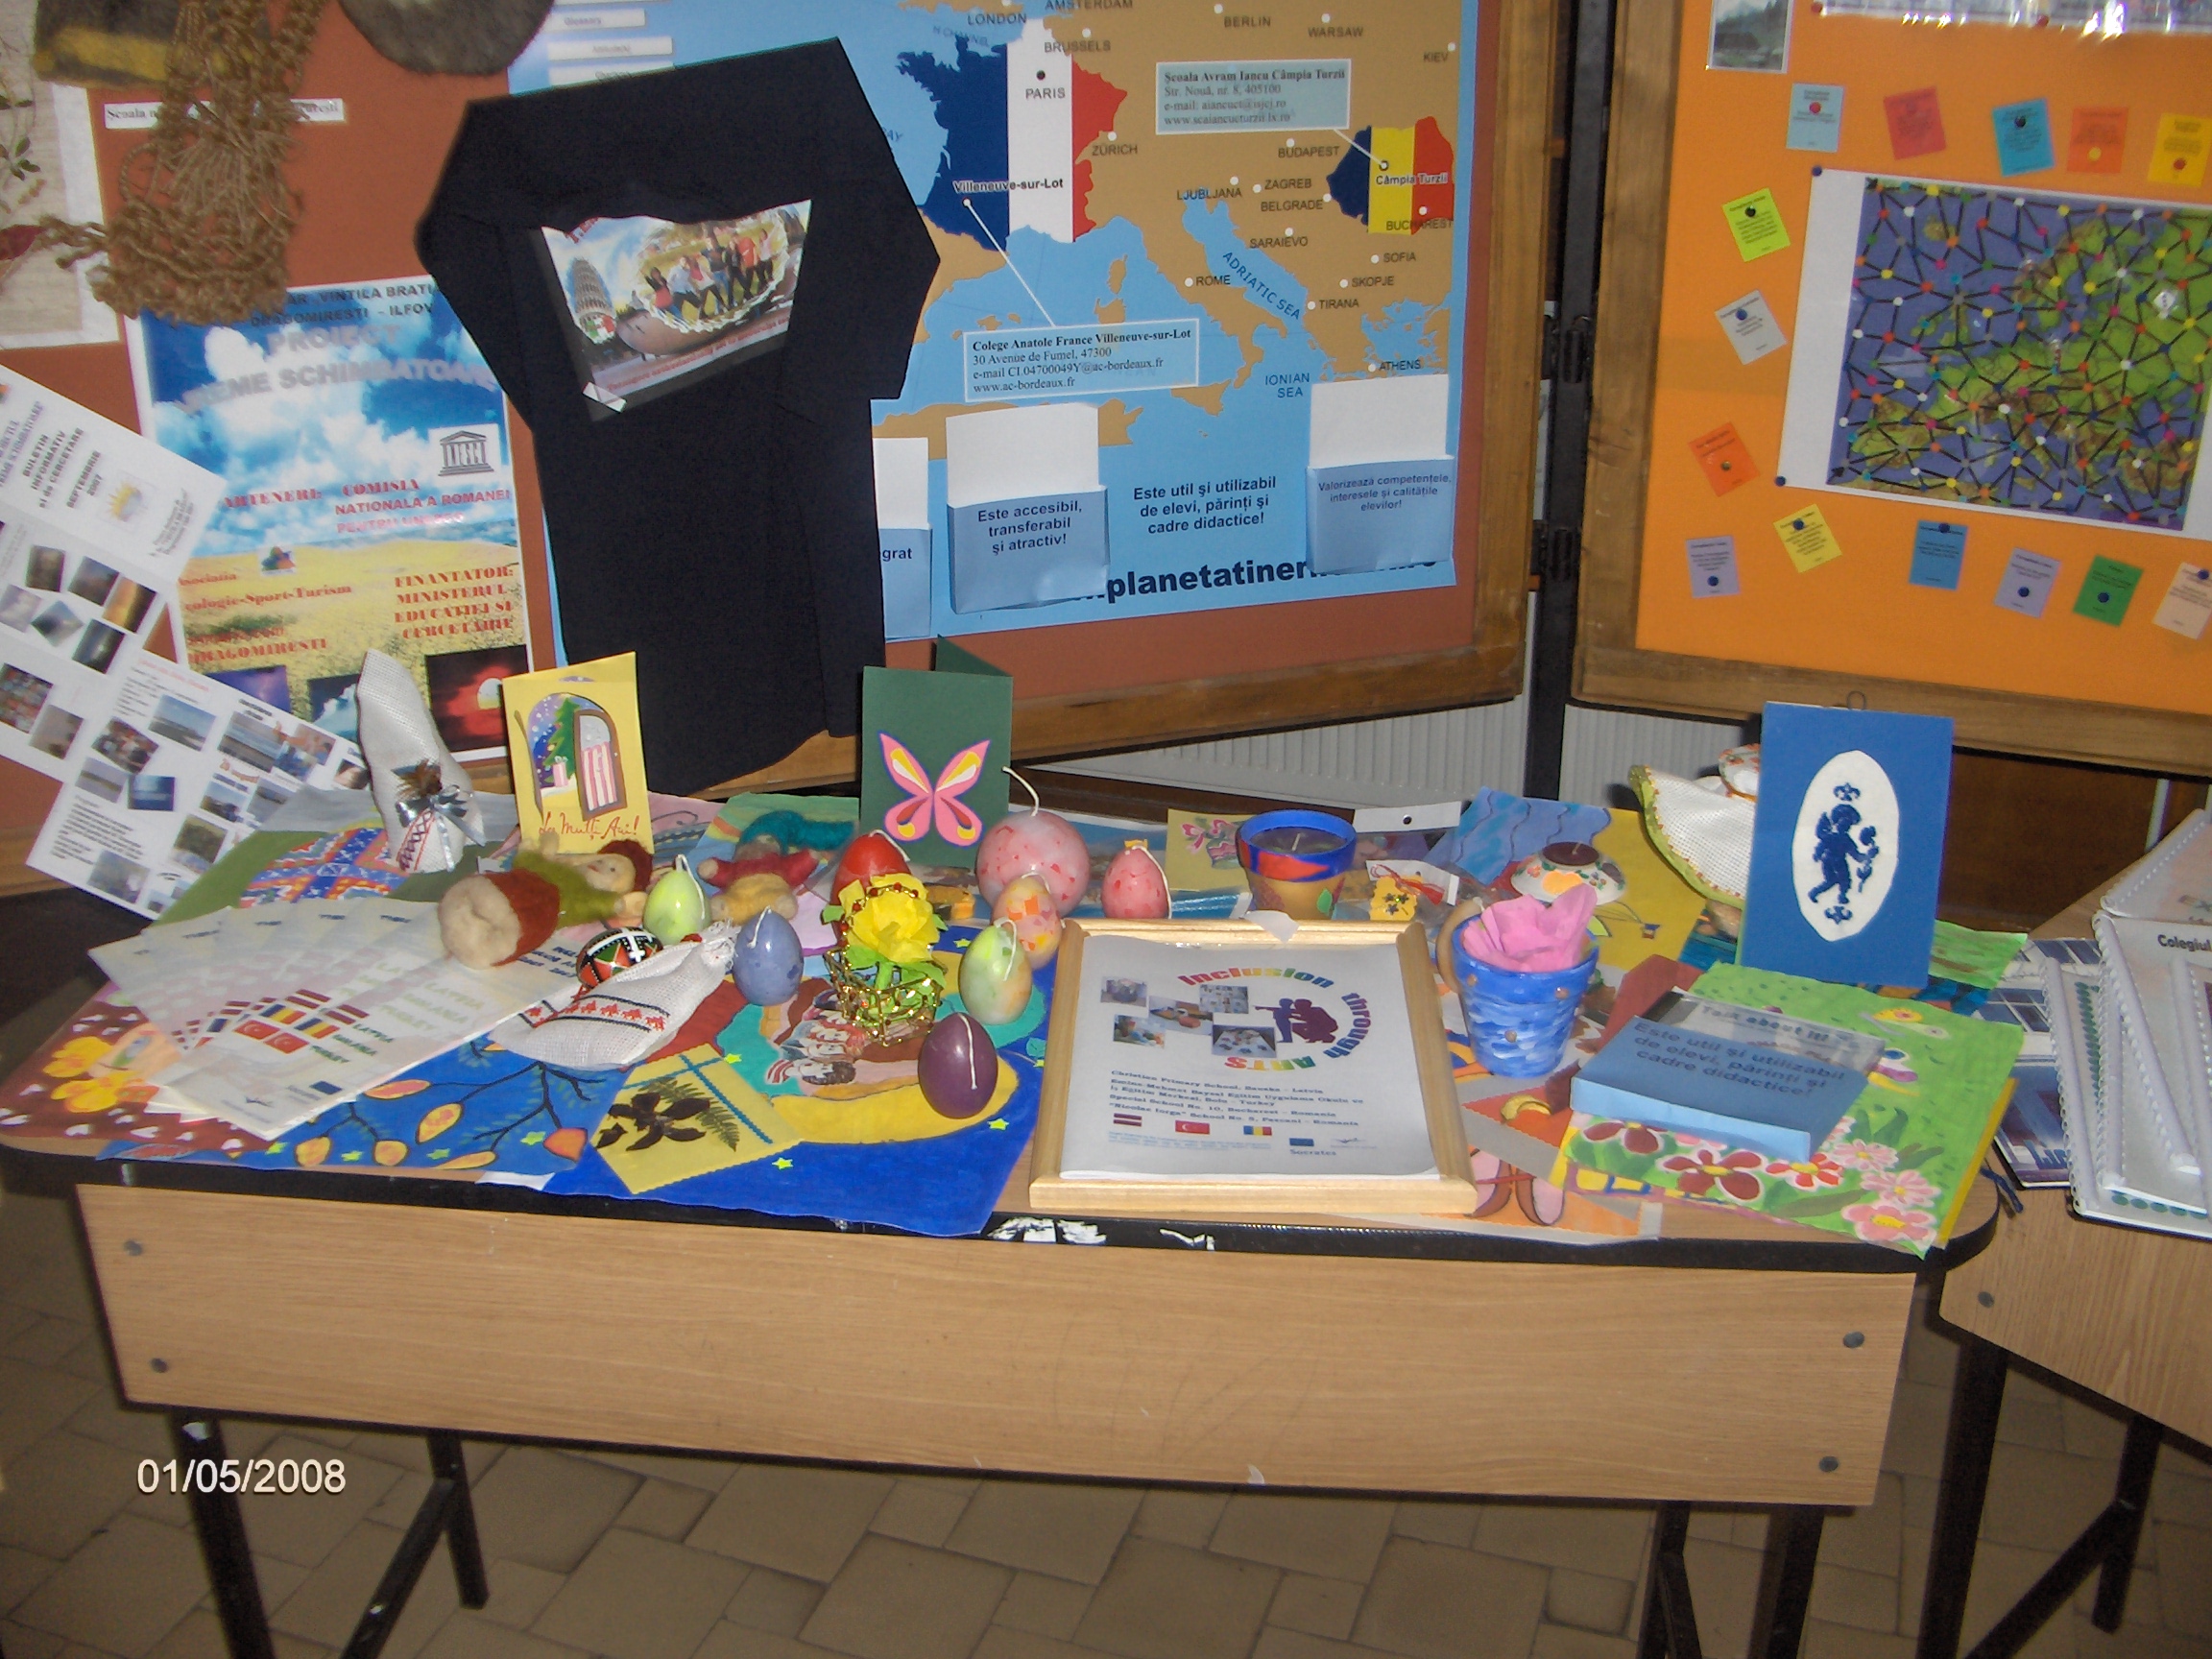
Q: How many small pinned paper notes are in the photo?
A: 14